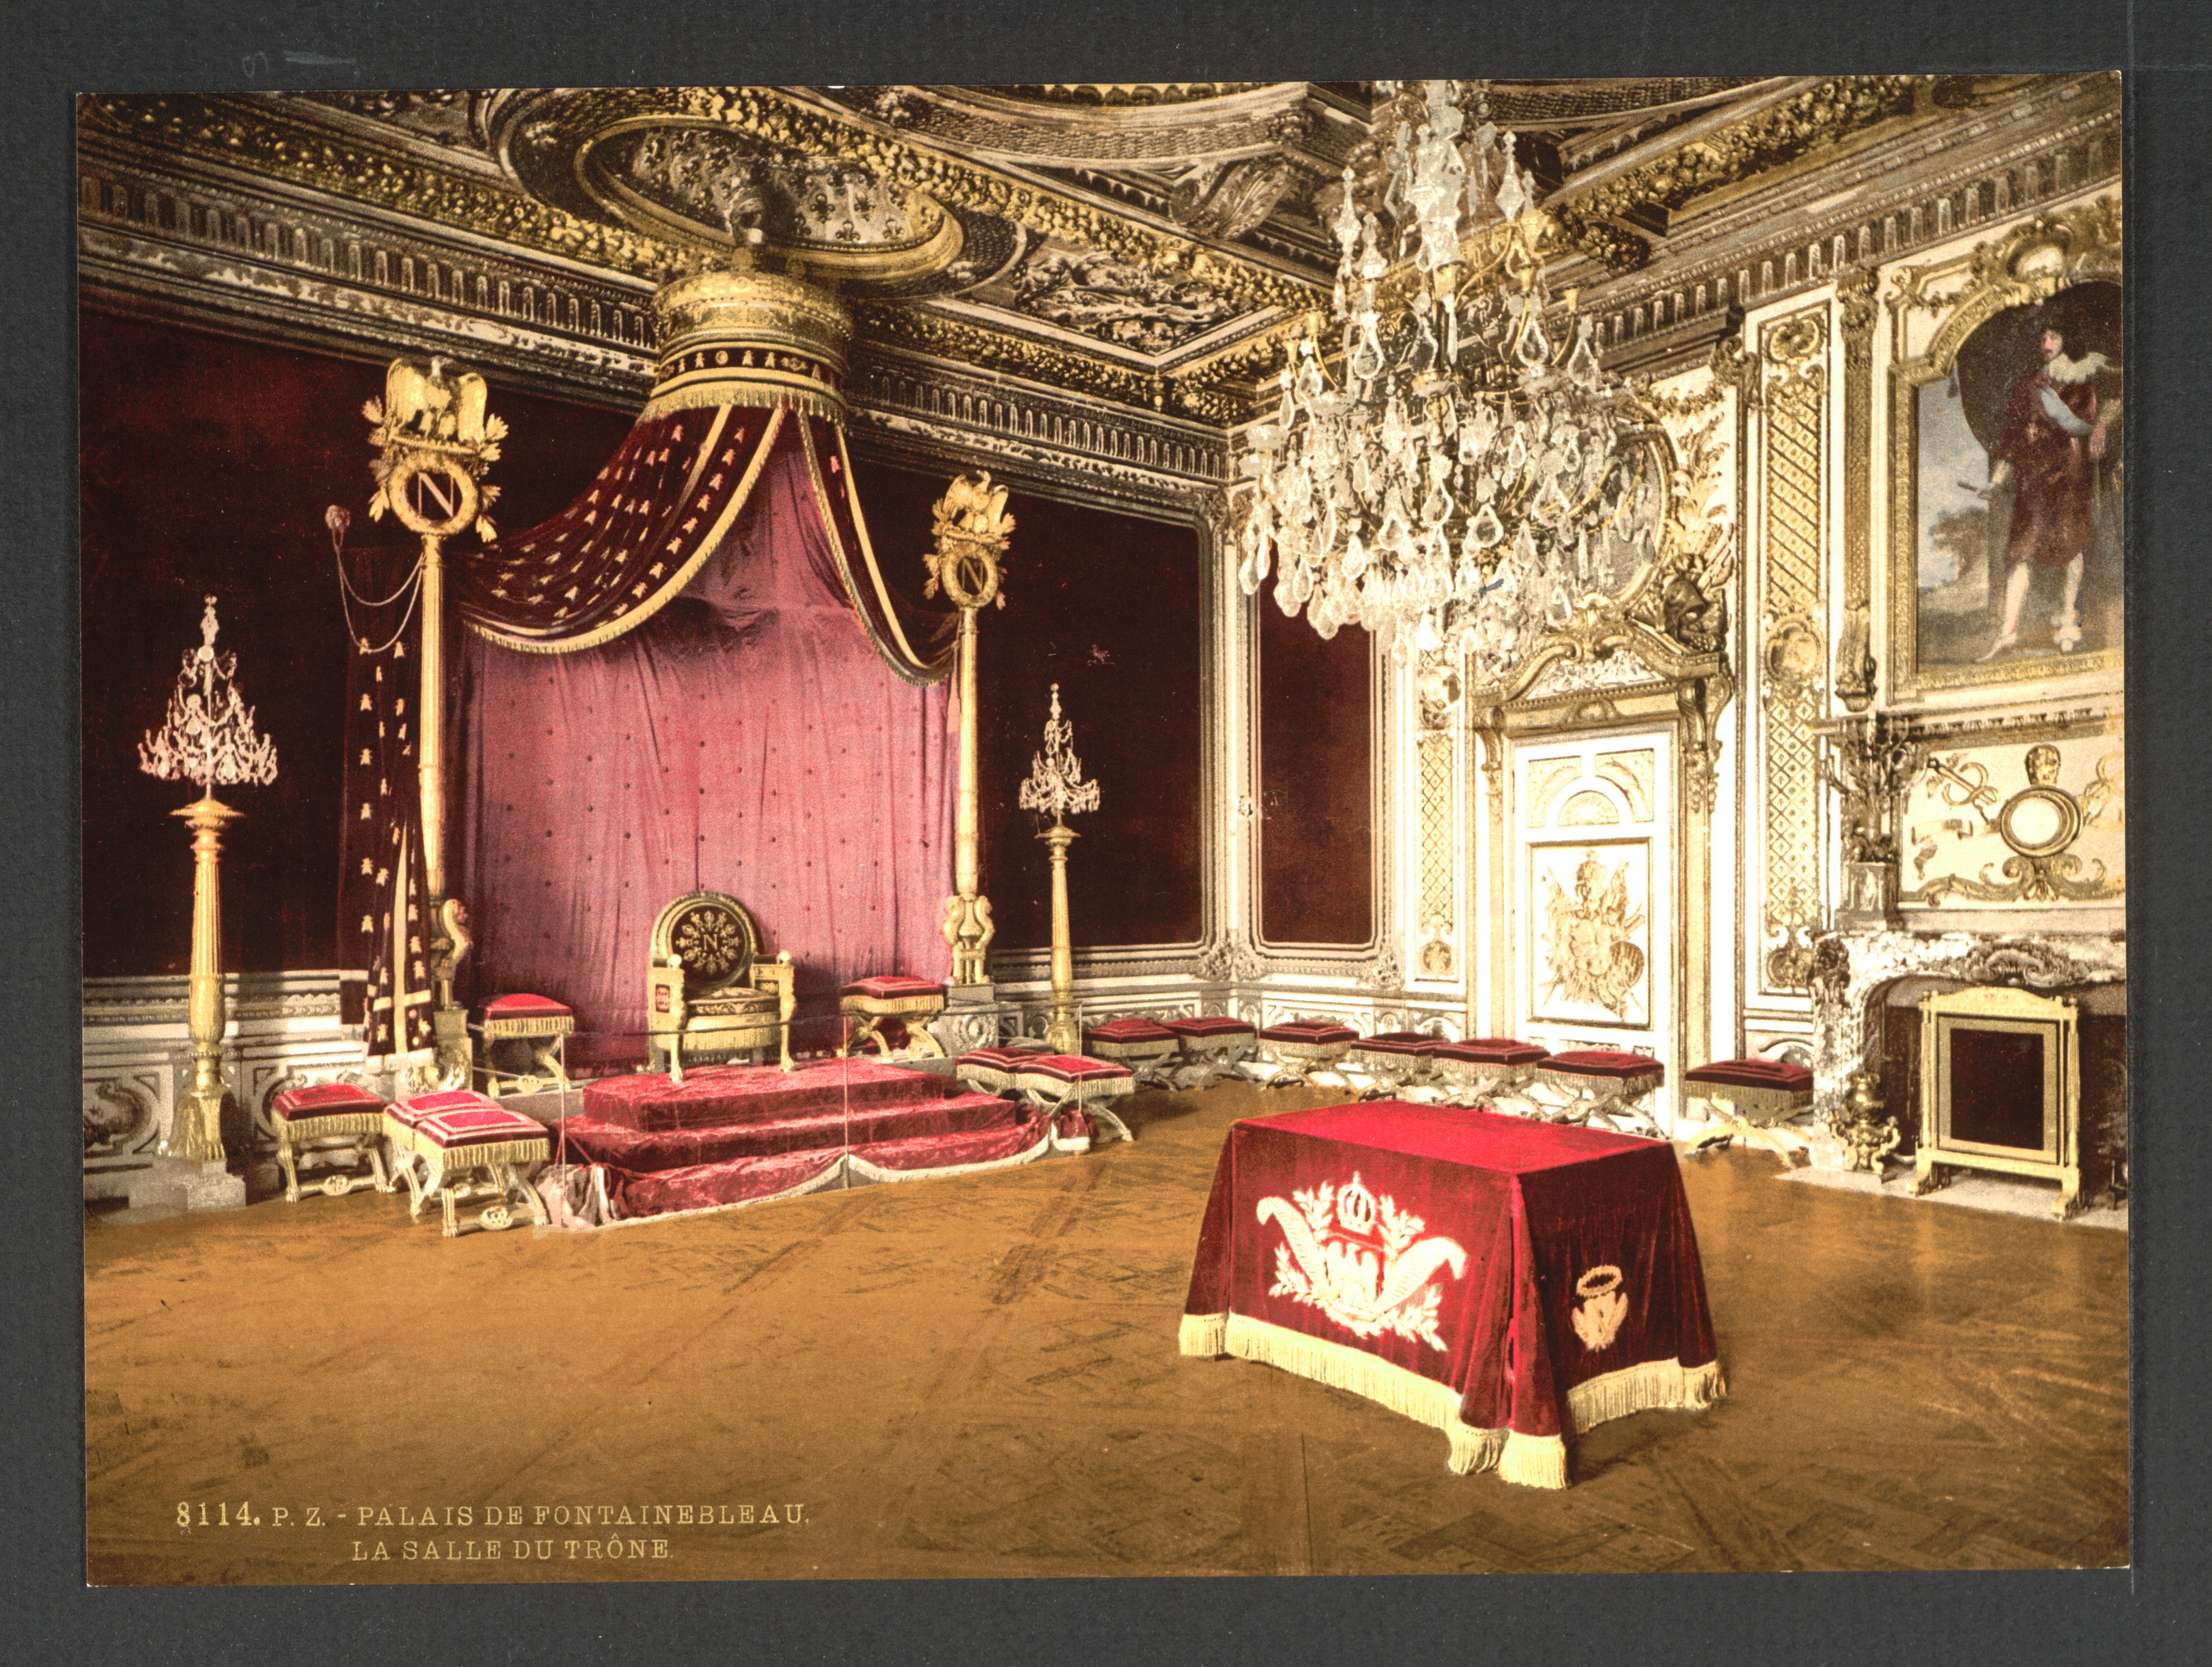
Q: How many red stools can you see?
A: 14